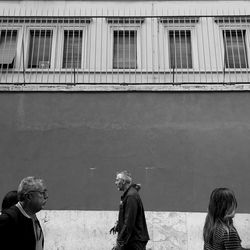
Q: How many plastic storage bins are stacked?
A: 0